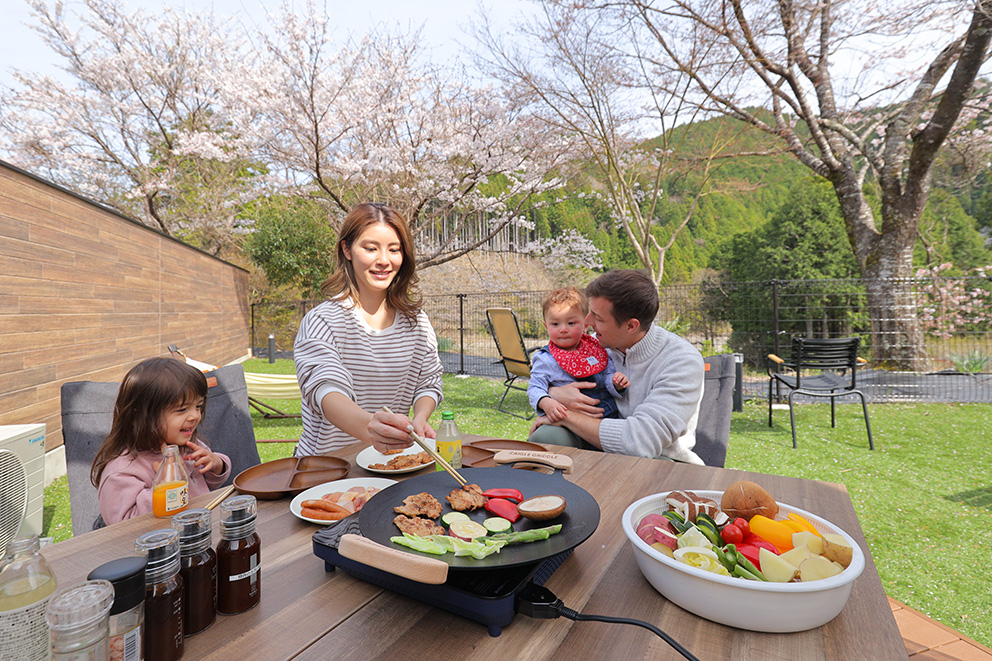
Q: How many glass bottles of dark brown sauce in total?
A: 3